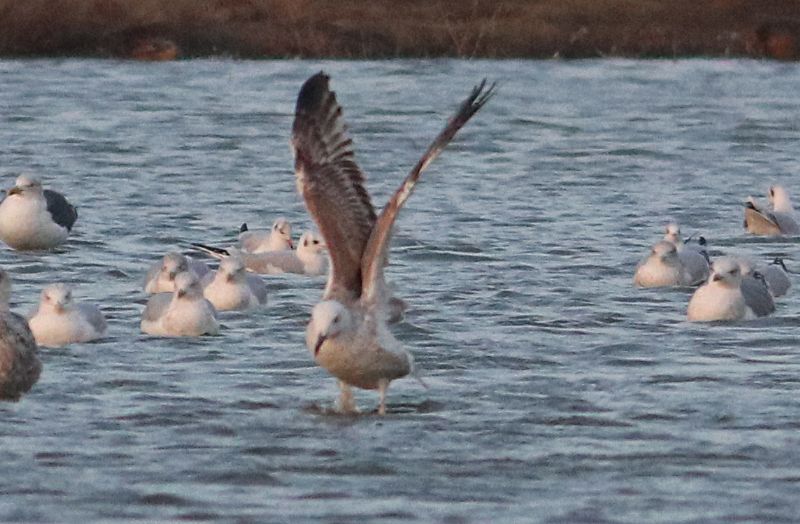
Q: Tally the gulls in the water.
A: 14